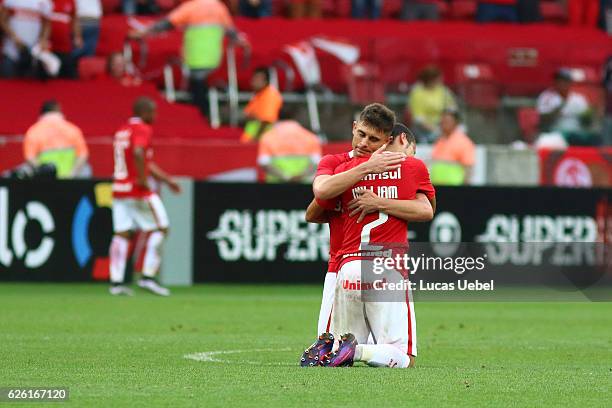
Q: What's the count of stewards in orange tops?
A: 5